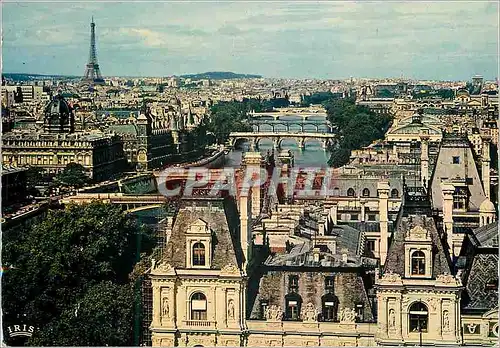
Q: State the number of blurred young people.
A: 0